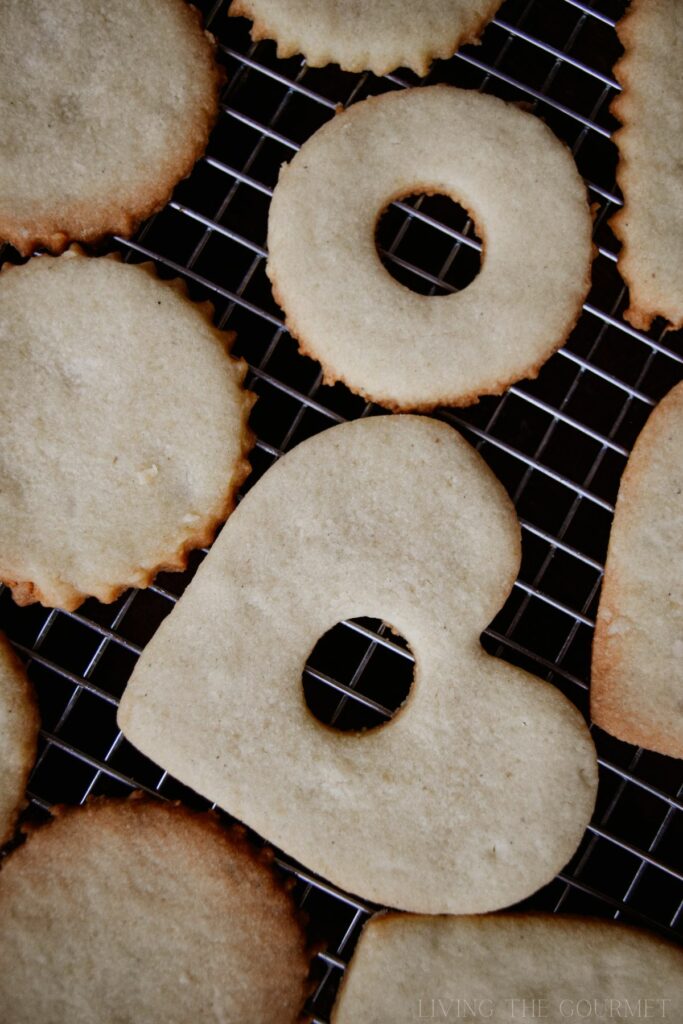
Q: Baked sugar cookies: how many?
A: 10